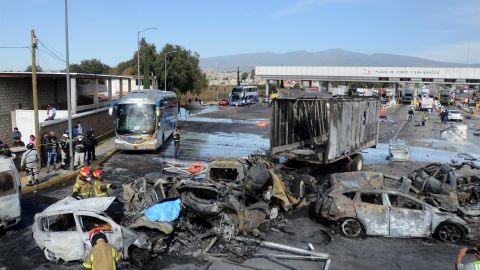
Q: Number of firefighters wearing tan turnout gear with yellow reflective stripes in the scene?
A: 3